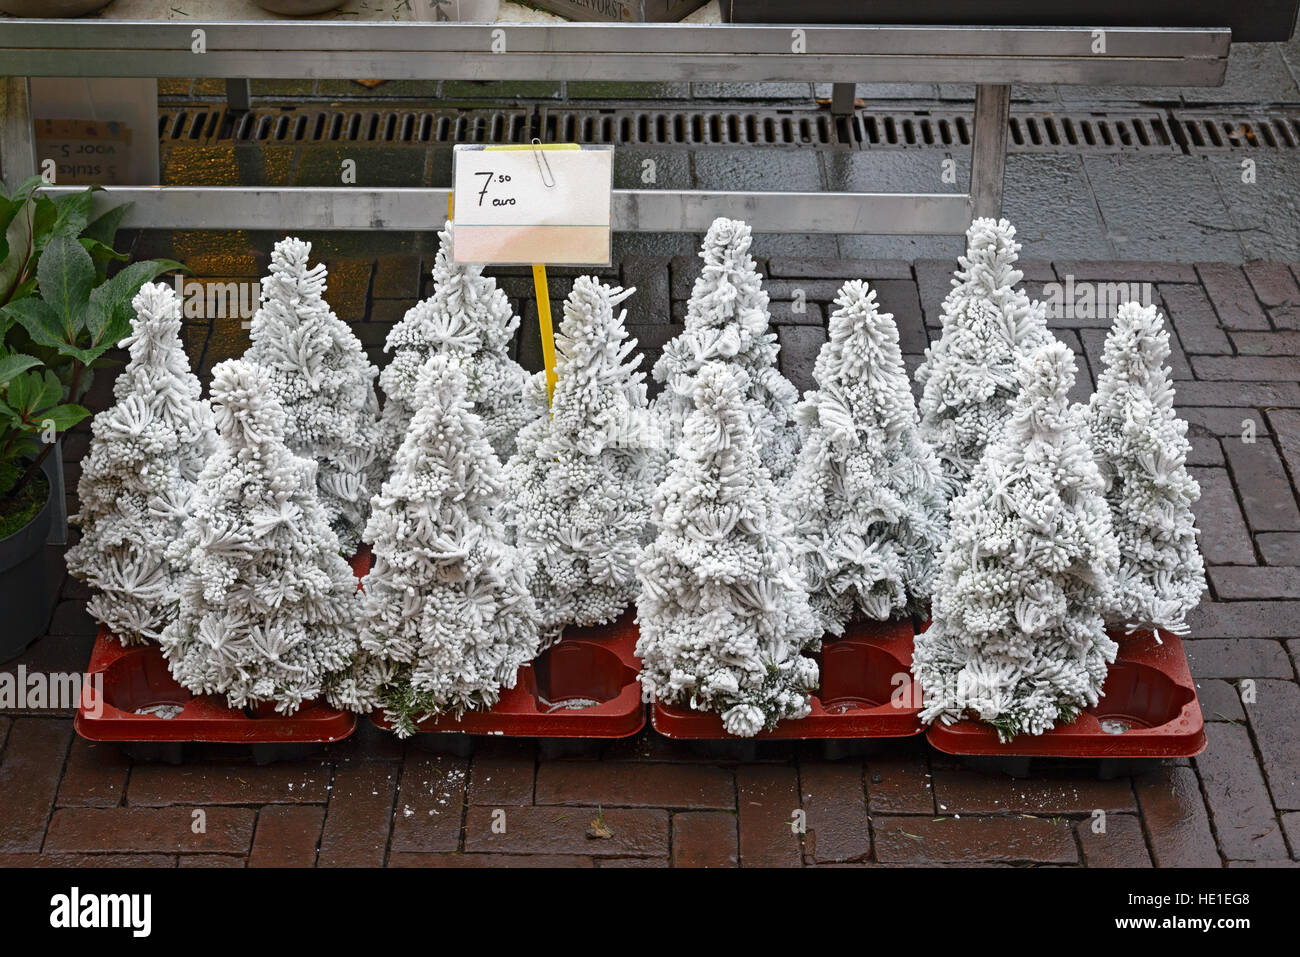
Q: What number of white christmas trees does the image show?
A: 12